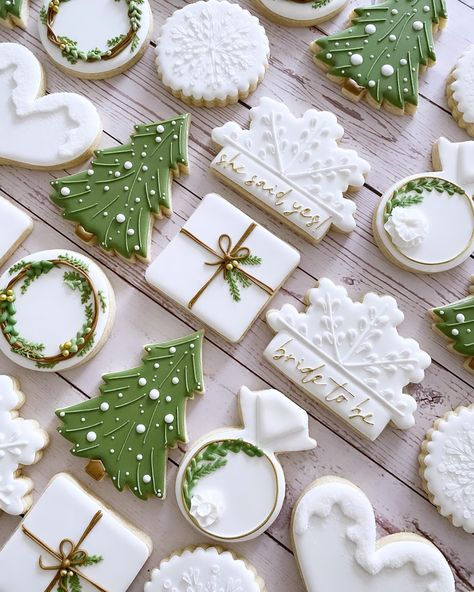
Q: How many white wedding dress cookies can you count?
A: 0